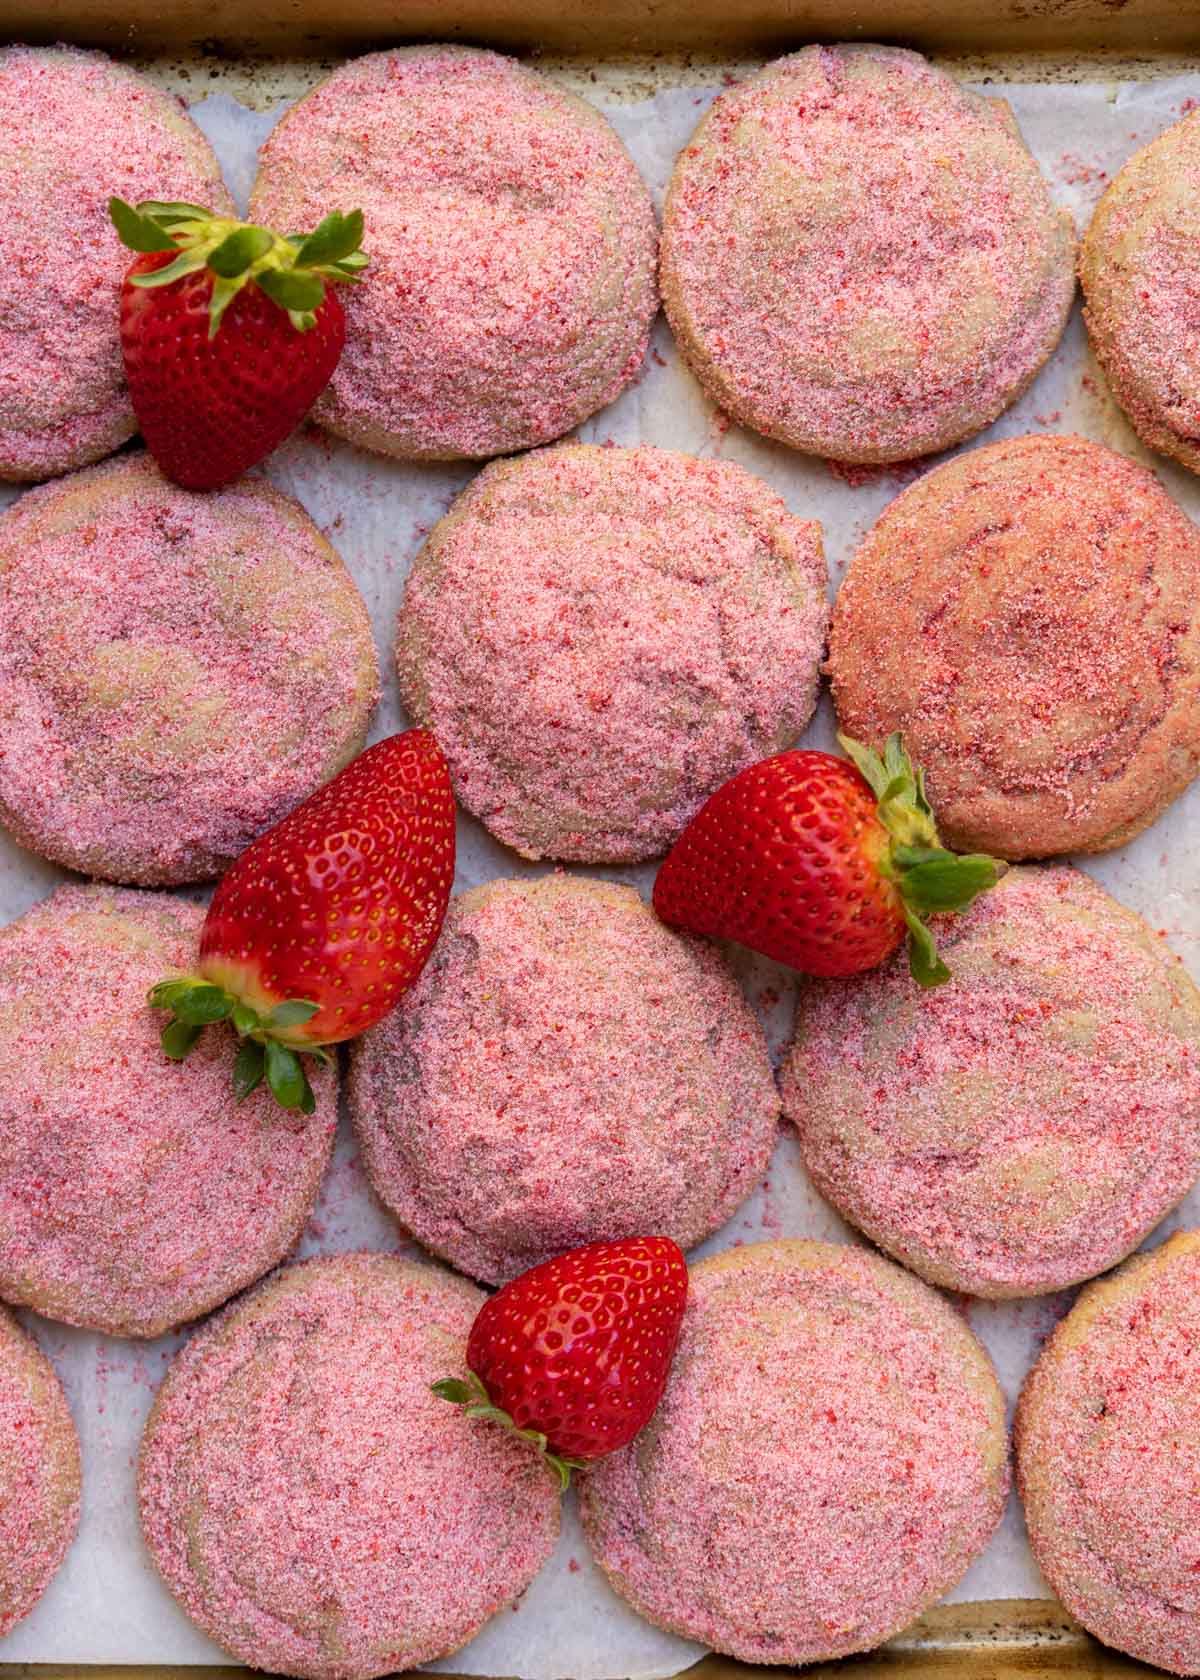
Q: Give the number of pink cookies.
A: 14